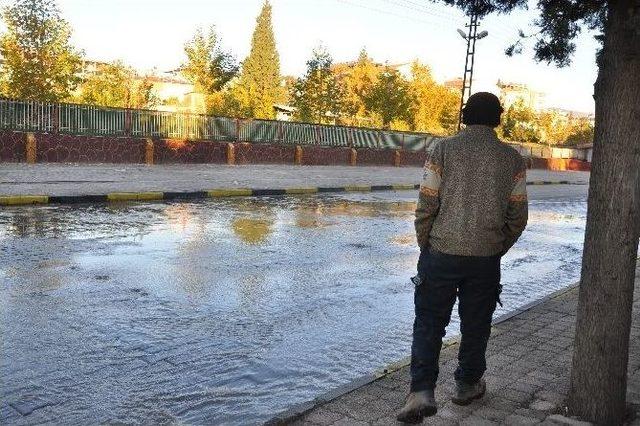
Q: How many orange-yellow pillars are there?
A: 6